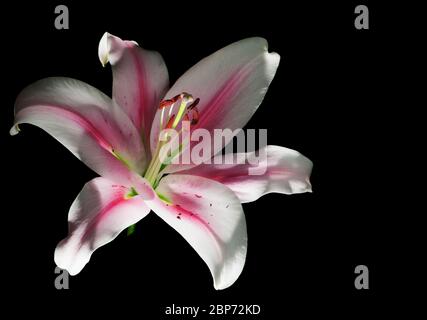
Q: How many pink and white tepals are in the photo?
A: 6